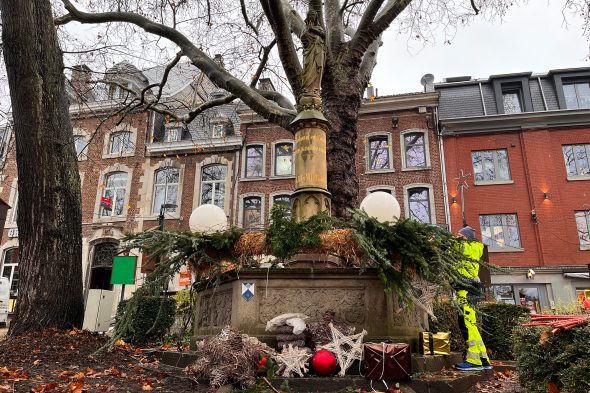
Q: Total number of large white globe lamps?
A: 2